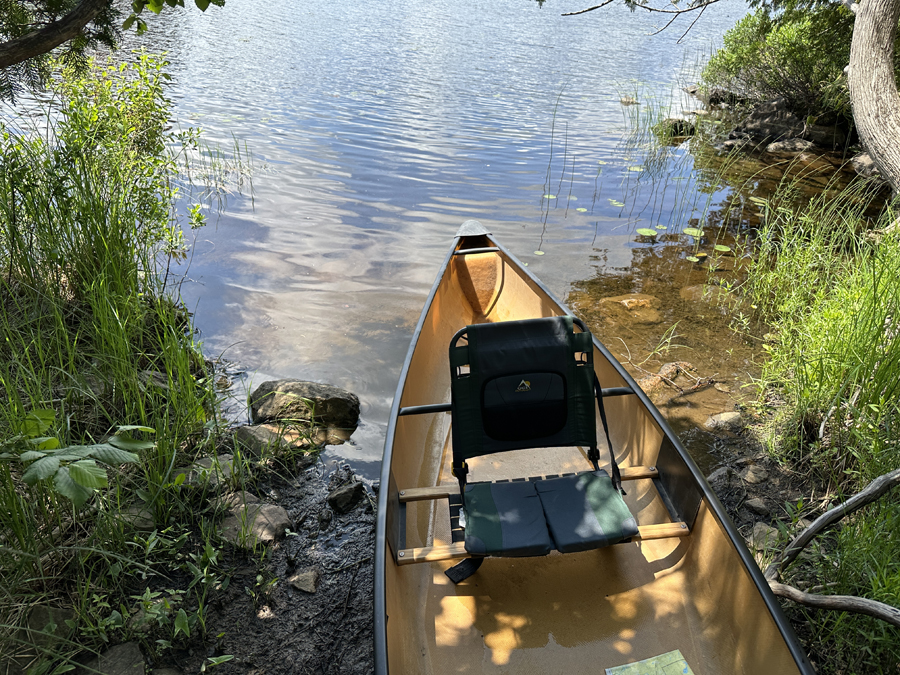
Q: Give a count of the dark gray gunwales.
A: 2